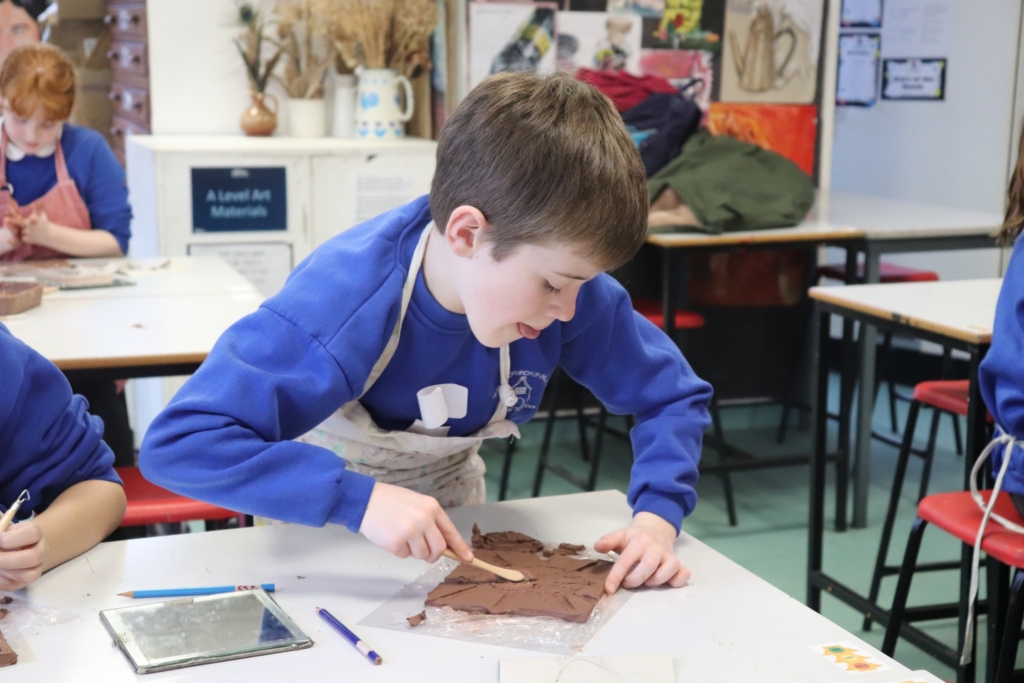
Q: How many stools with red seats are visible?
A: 5